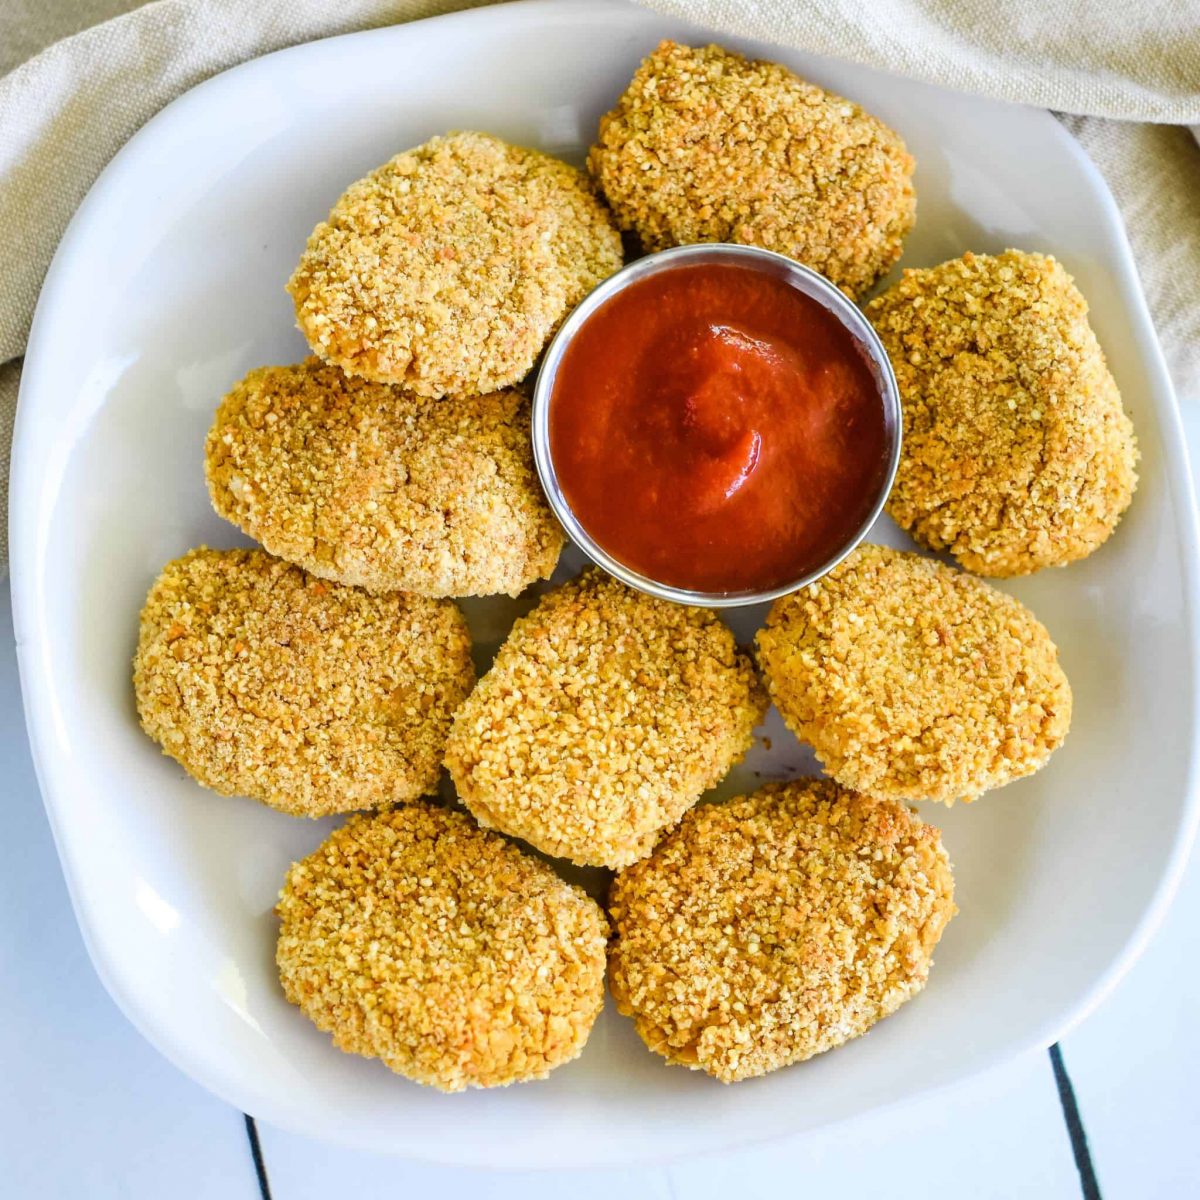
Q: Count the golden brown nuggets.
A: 9